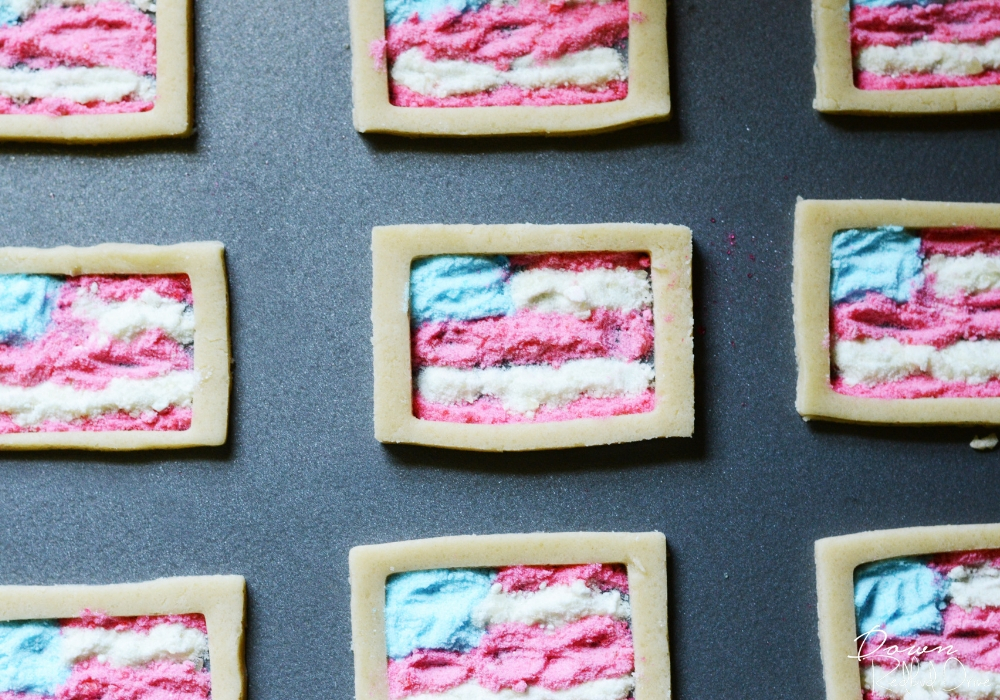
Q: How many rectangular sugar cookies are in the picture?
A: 9